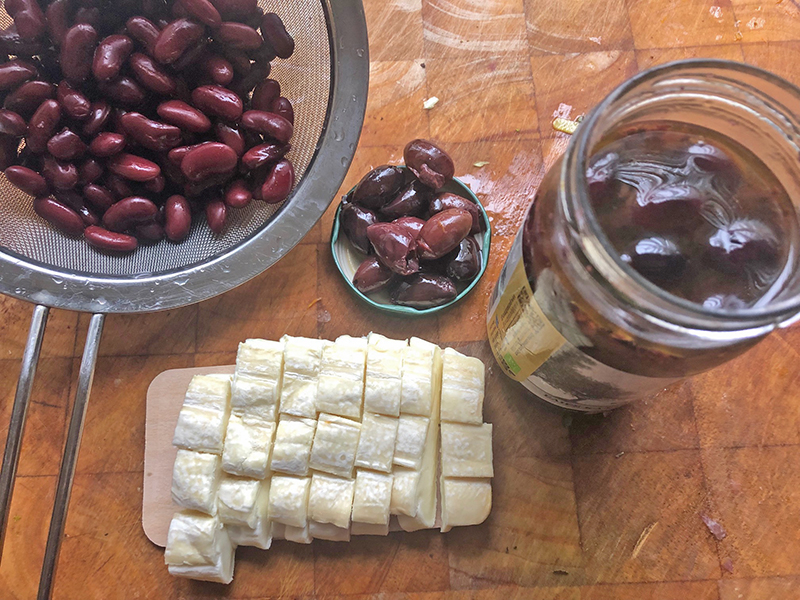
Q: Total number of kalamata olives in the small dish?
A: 11